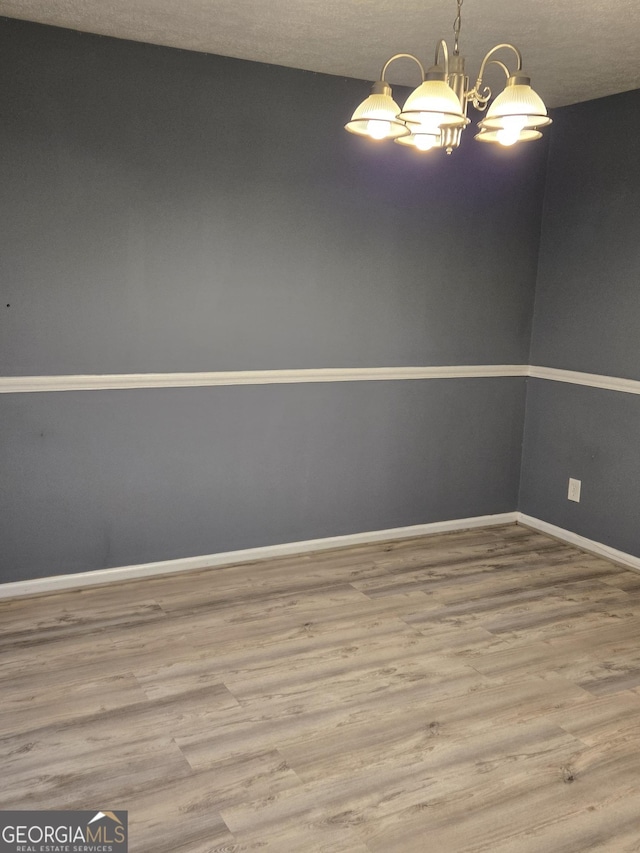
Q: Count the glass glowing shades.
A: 5